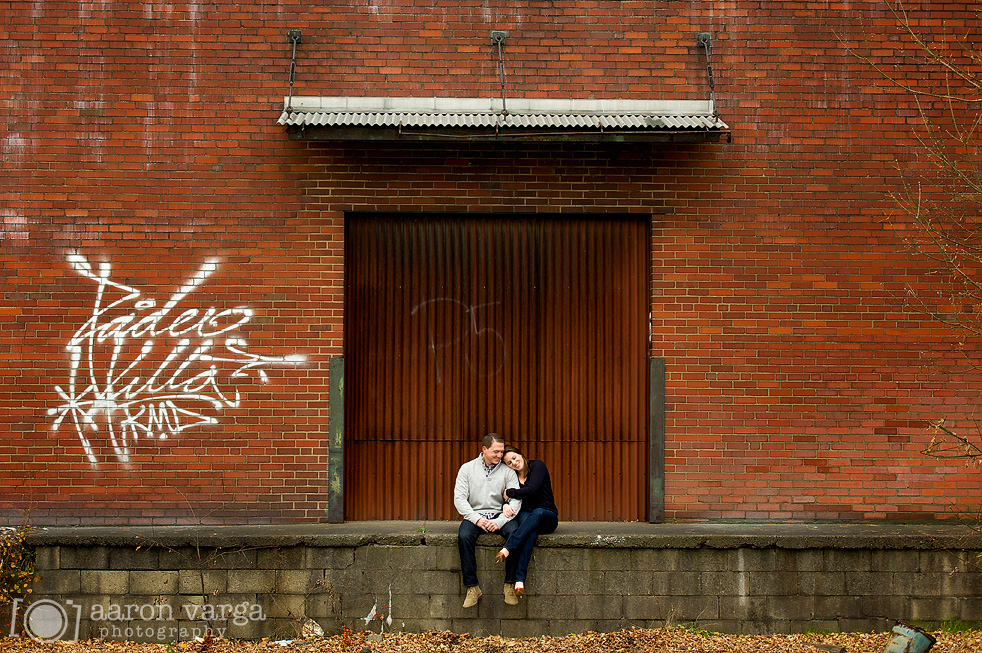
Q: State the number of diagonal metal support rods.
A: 3